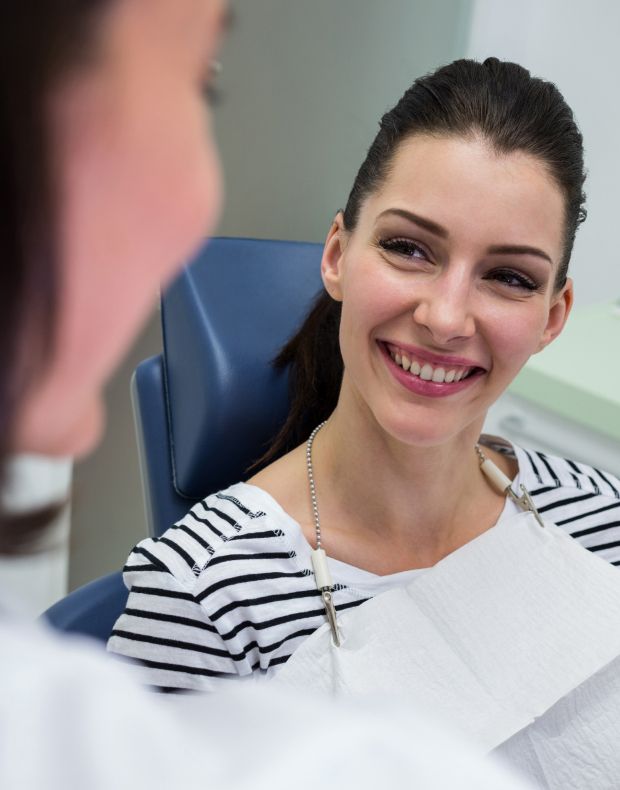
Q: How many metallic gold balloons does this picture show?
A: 0